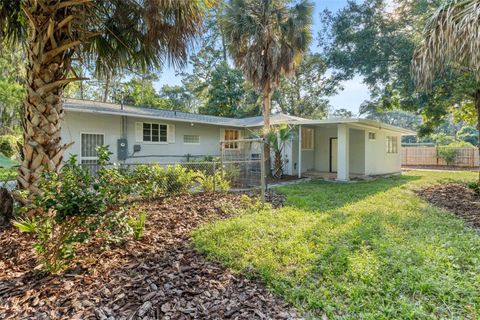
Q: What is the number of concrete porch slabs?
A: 1